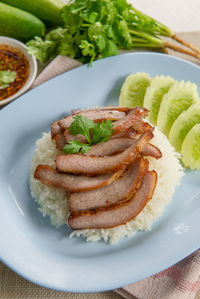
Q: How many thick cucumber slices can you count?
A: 5